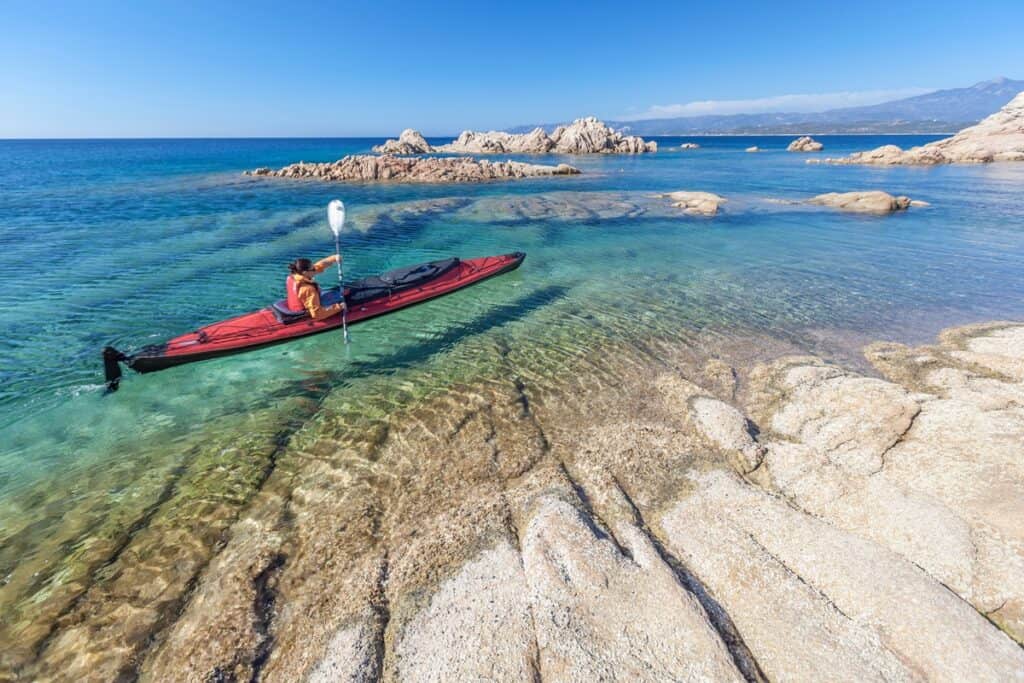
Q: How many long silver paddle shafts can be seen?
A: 1